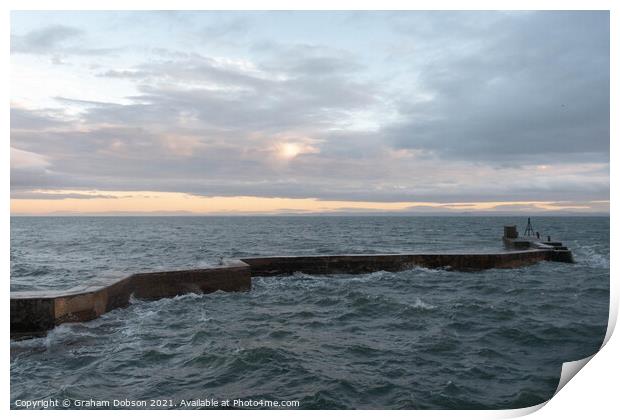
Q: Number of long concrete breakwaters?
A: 1